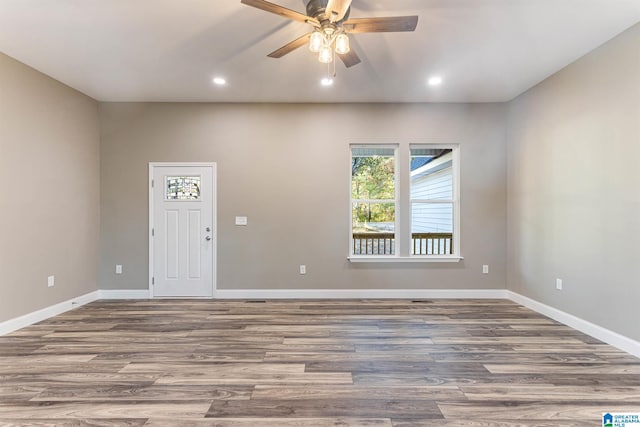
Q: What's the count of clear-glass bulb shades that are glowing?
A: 3